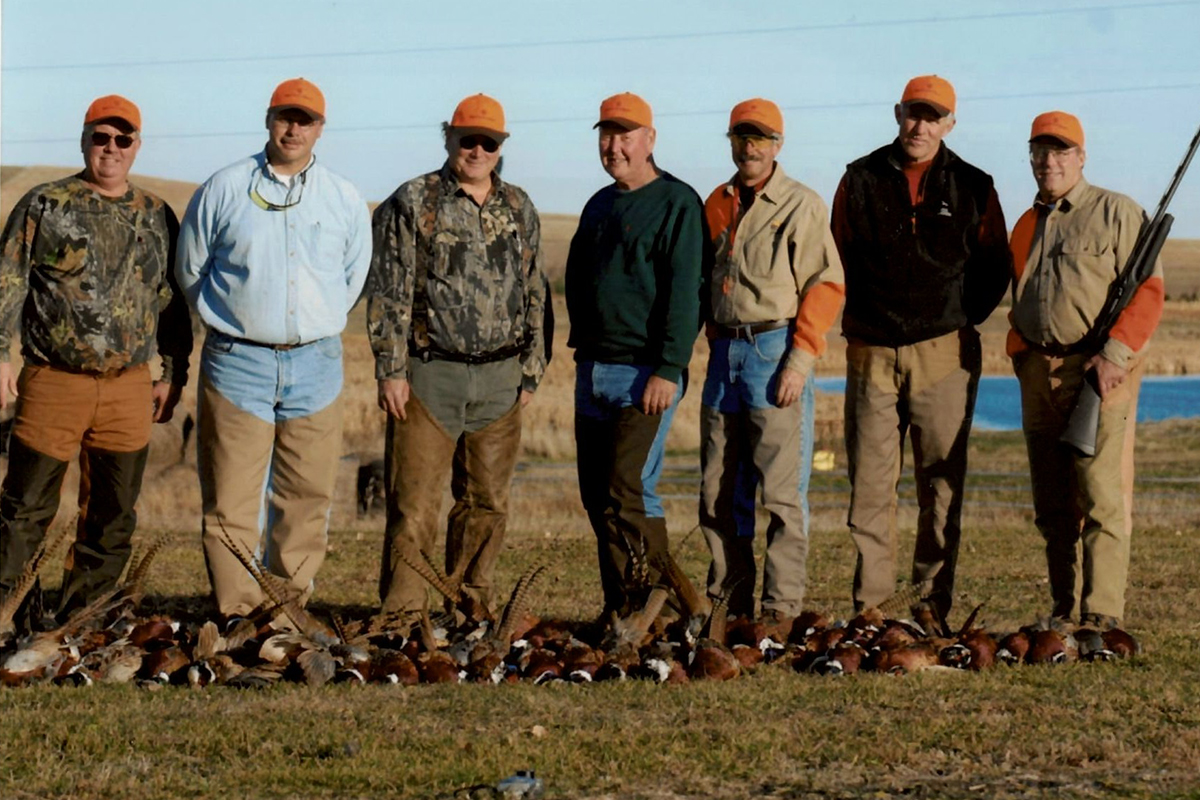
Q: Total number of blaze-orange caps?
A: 7